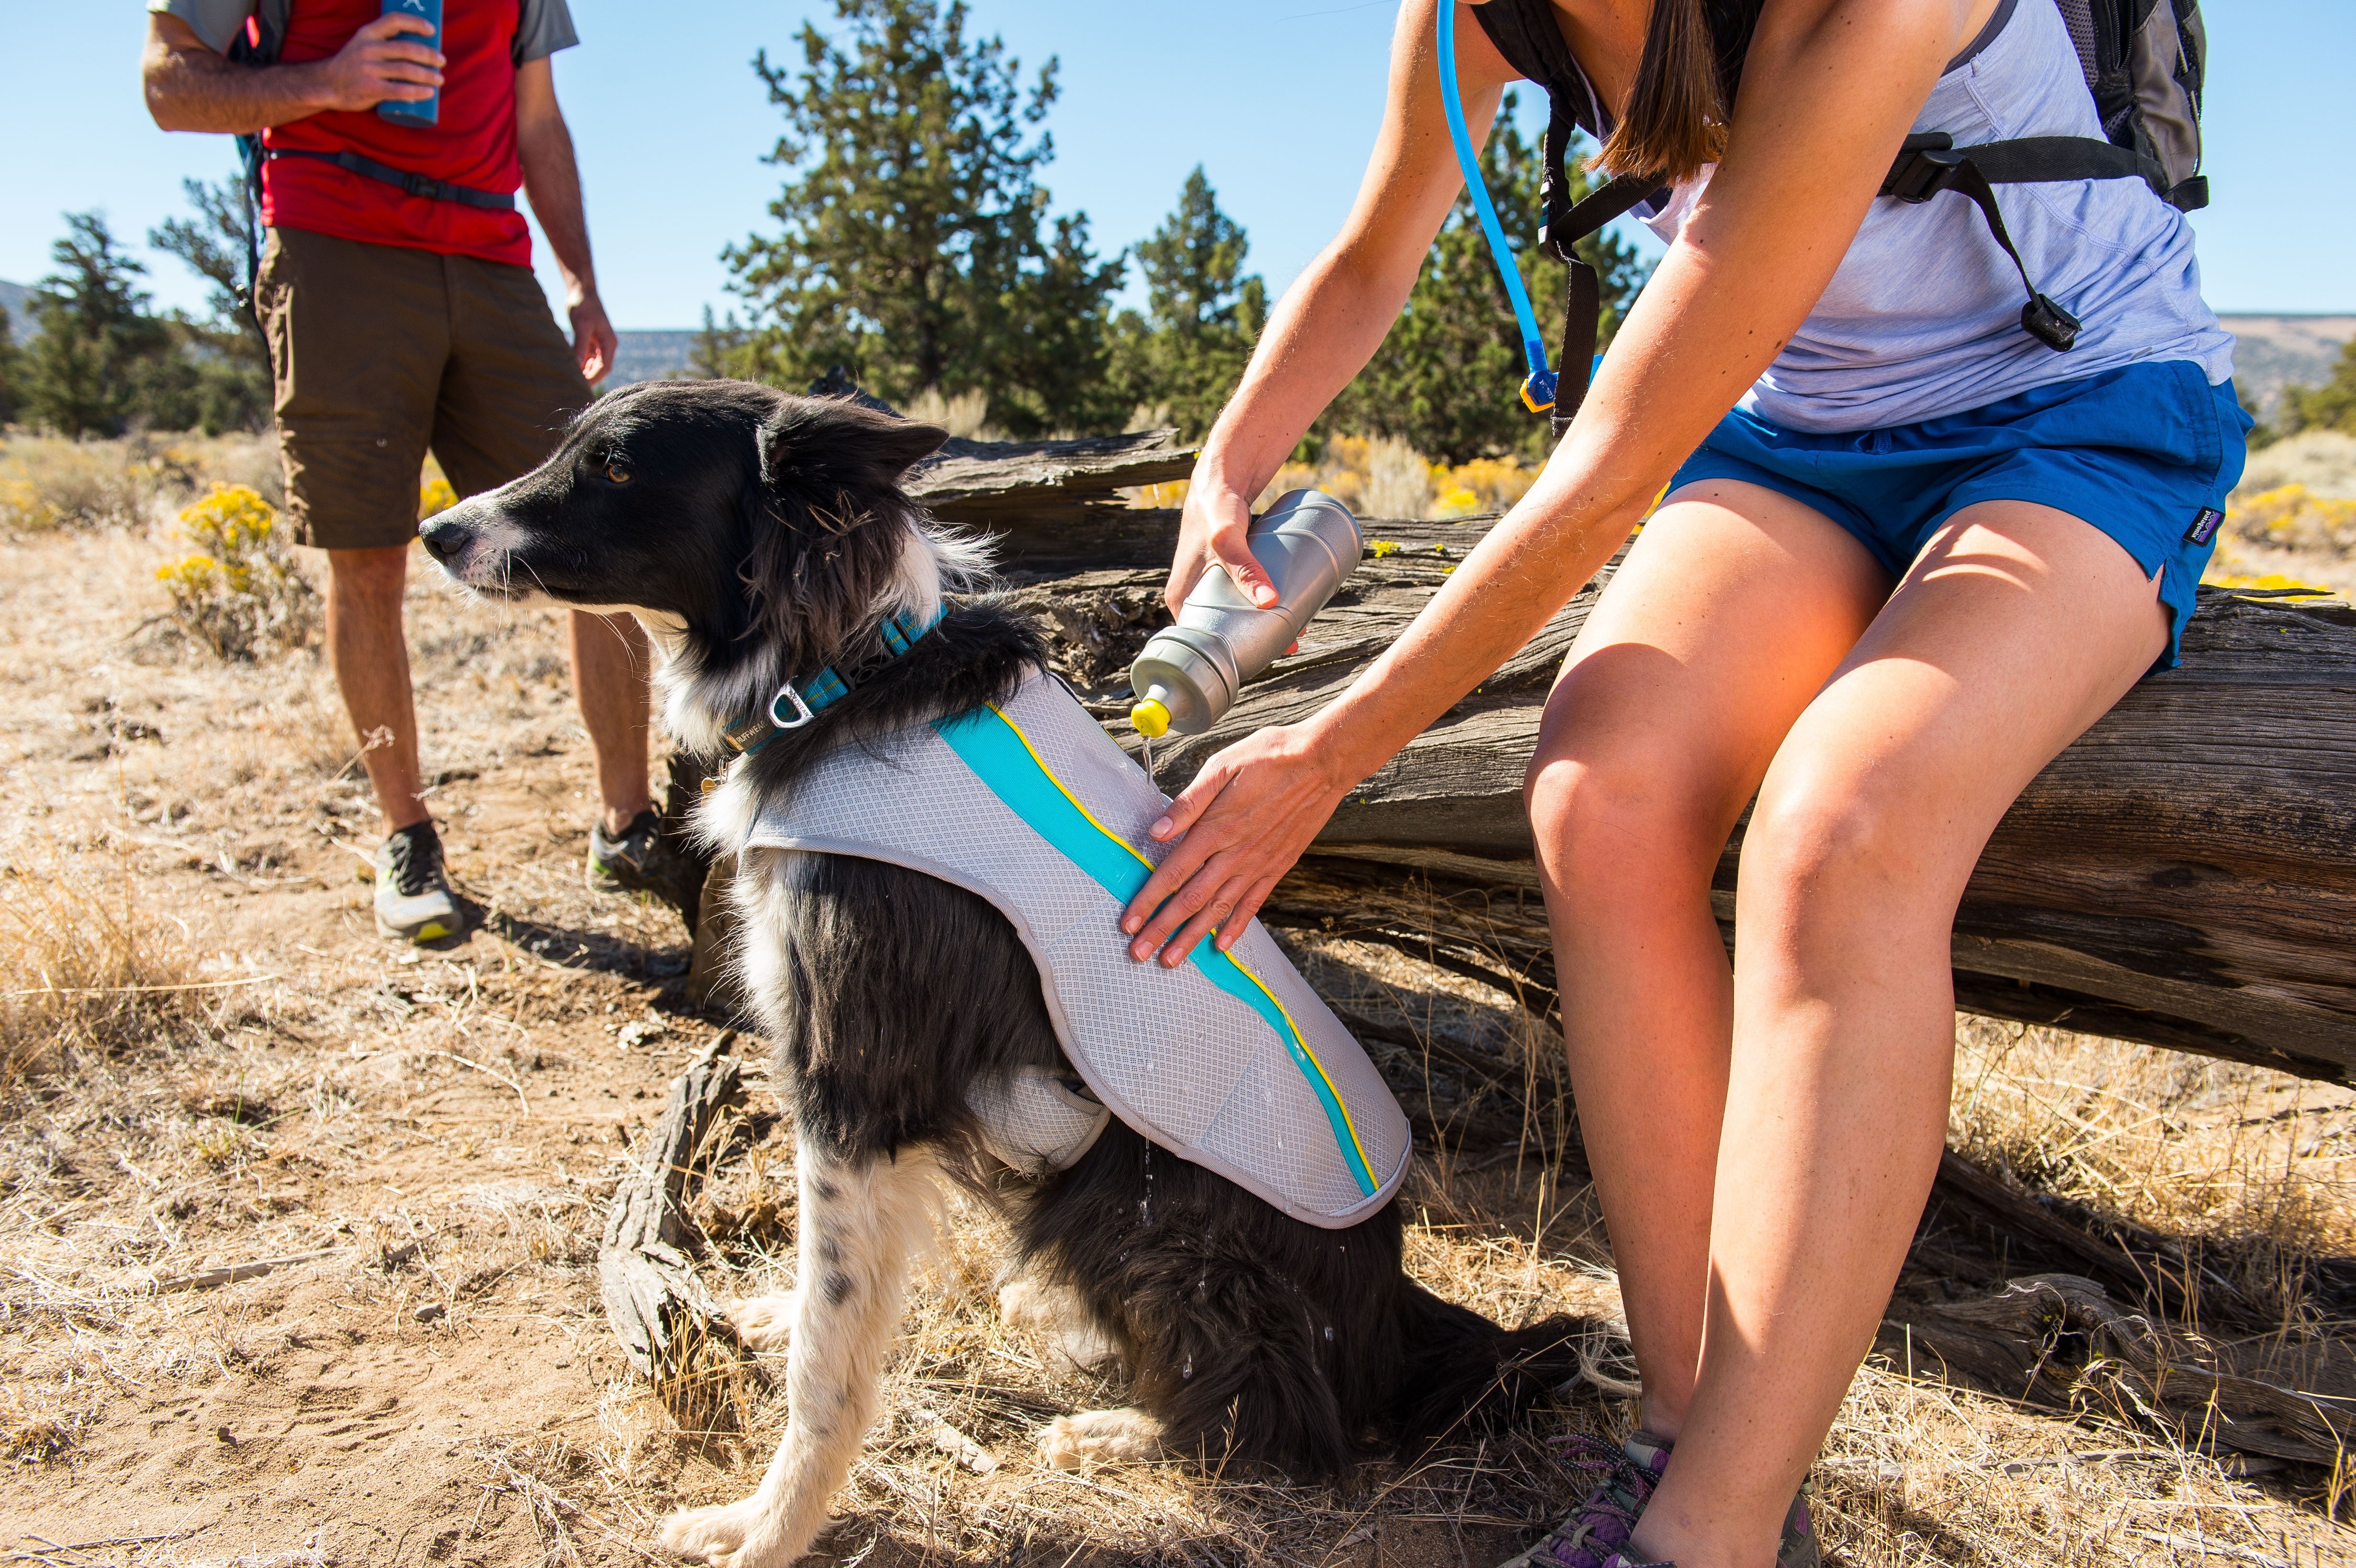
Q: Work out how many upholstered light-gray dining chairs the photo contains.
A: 0